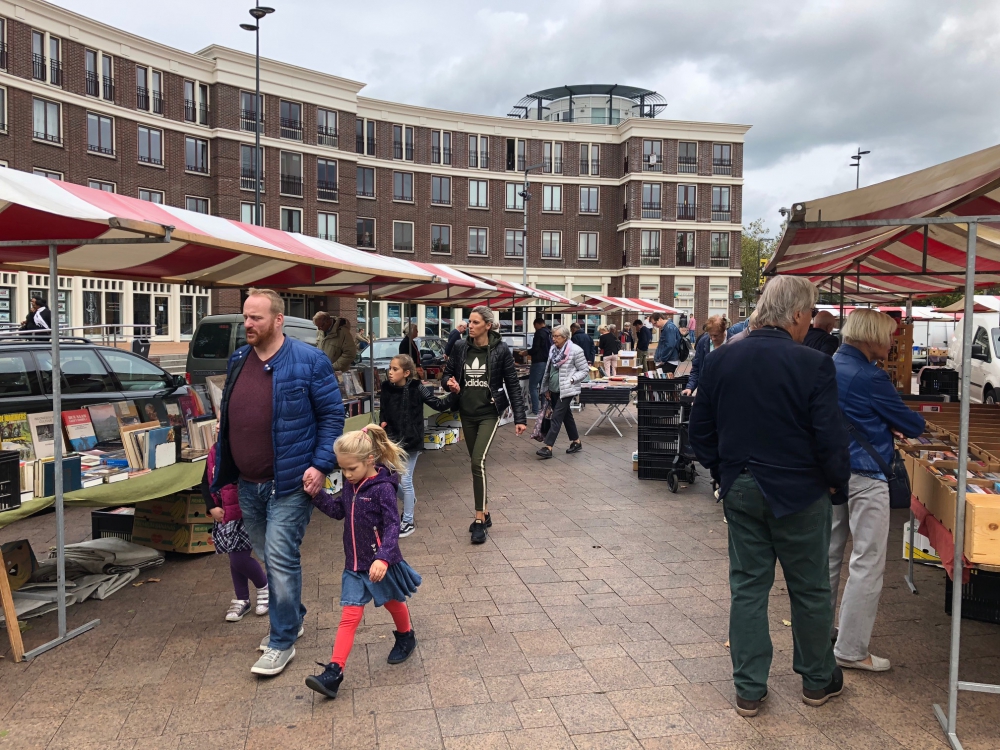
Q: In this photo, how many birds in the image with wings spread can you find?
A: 0